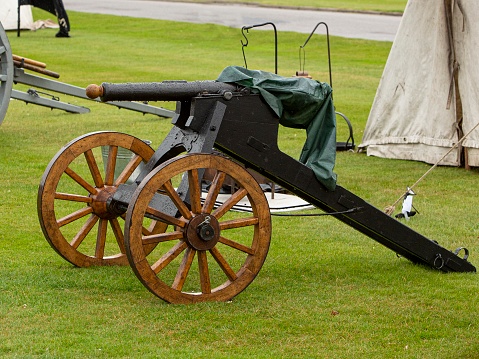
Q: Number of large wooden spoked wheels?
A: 2